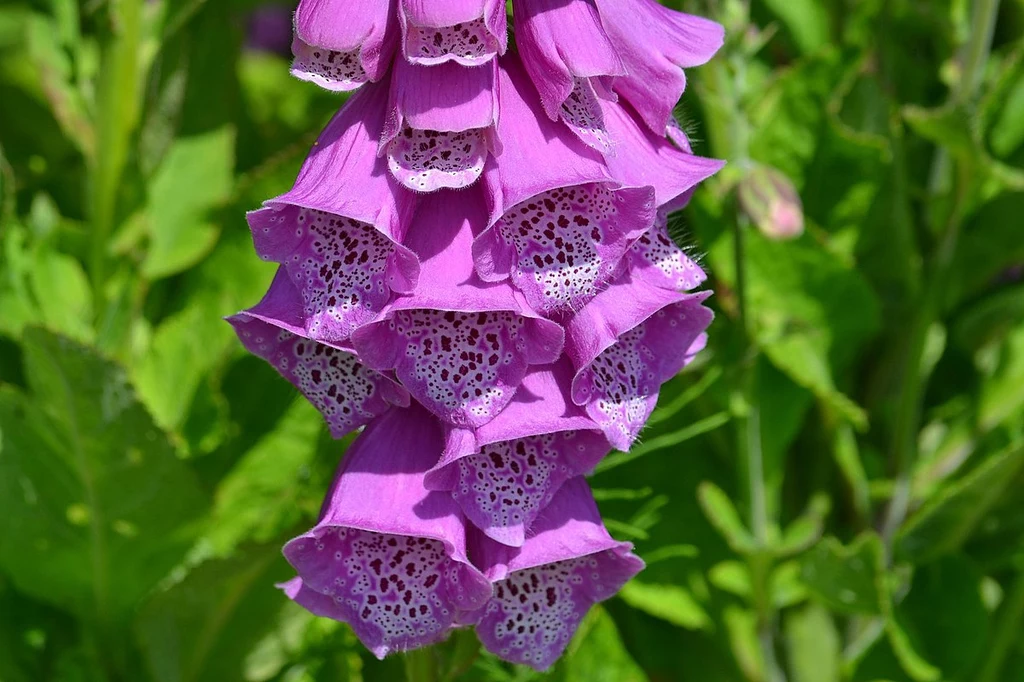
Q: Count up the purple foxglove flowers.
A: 14